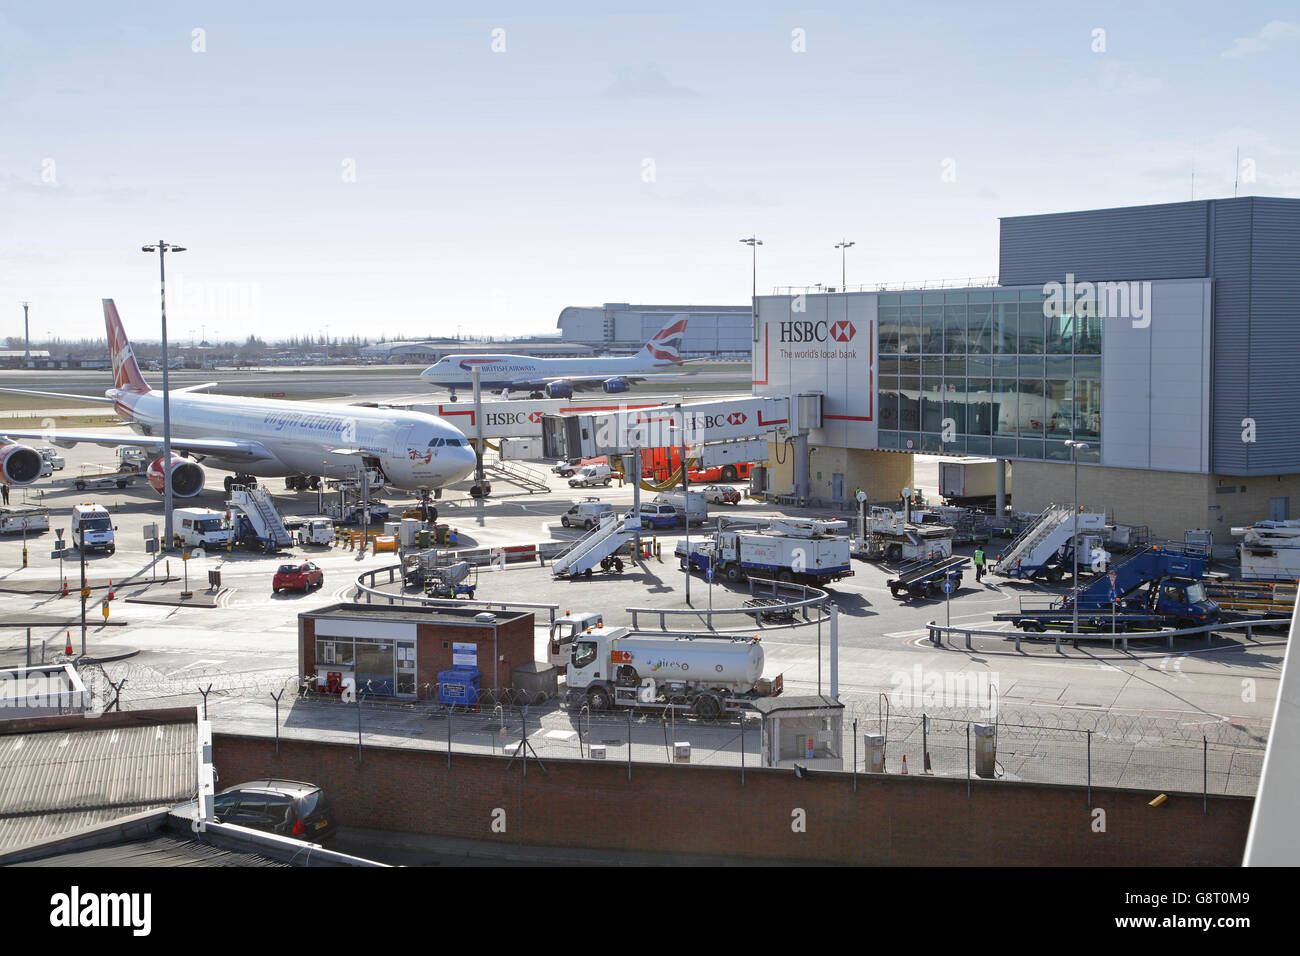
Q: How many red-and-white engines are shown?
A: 2